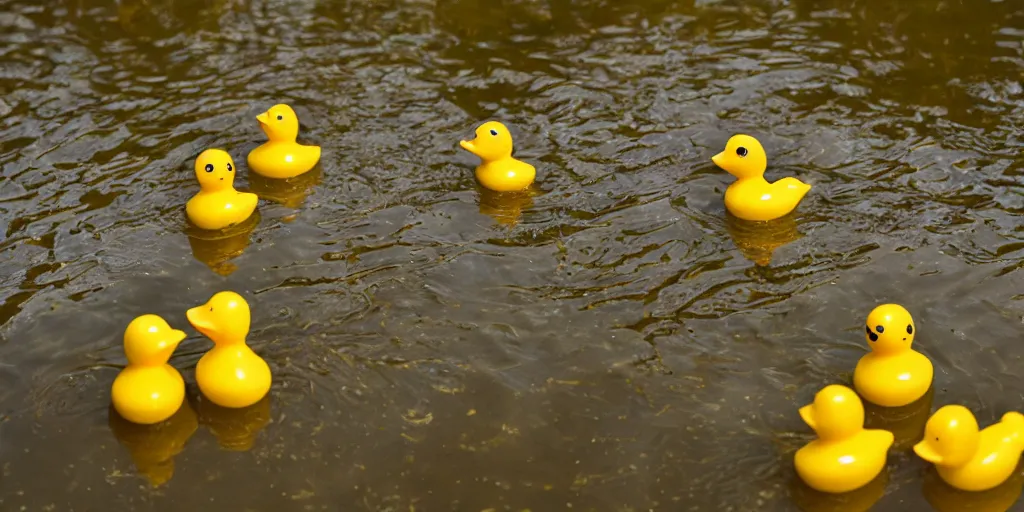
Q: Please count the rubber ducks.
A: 9